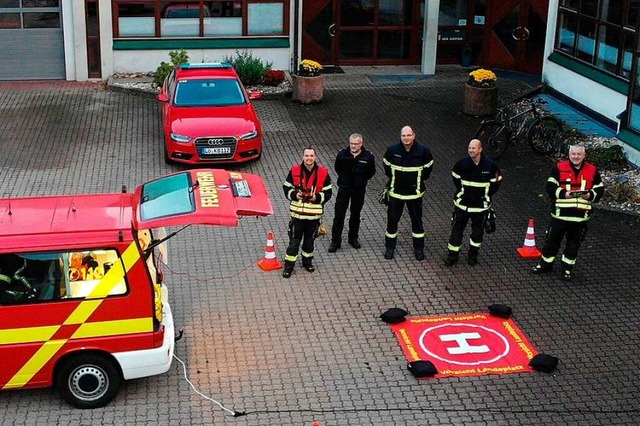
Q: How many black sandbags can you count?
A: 4